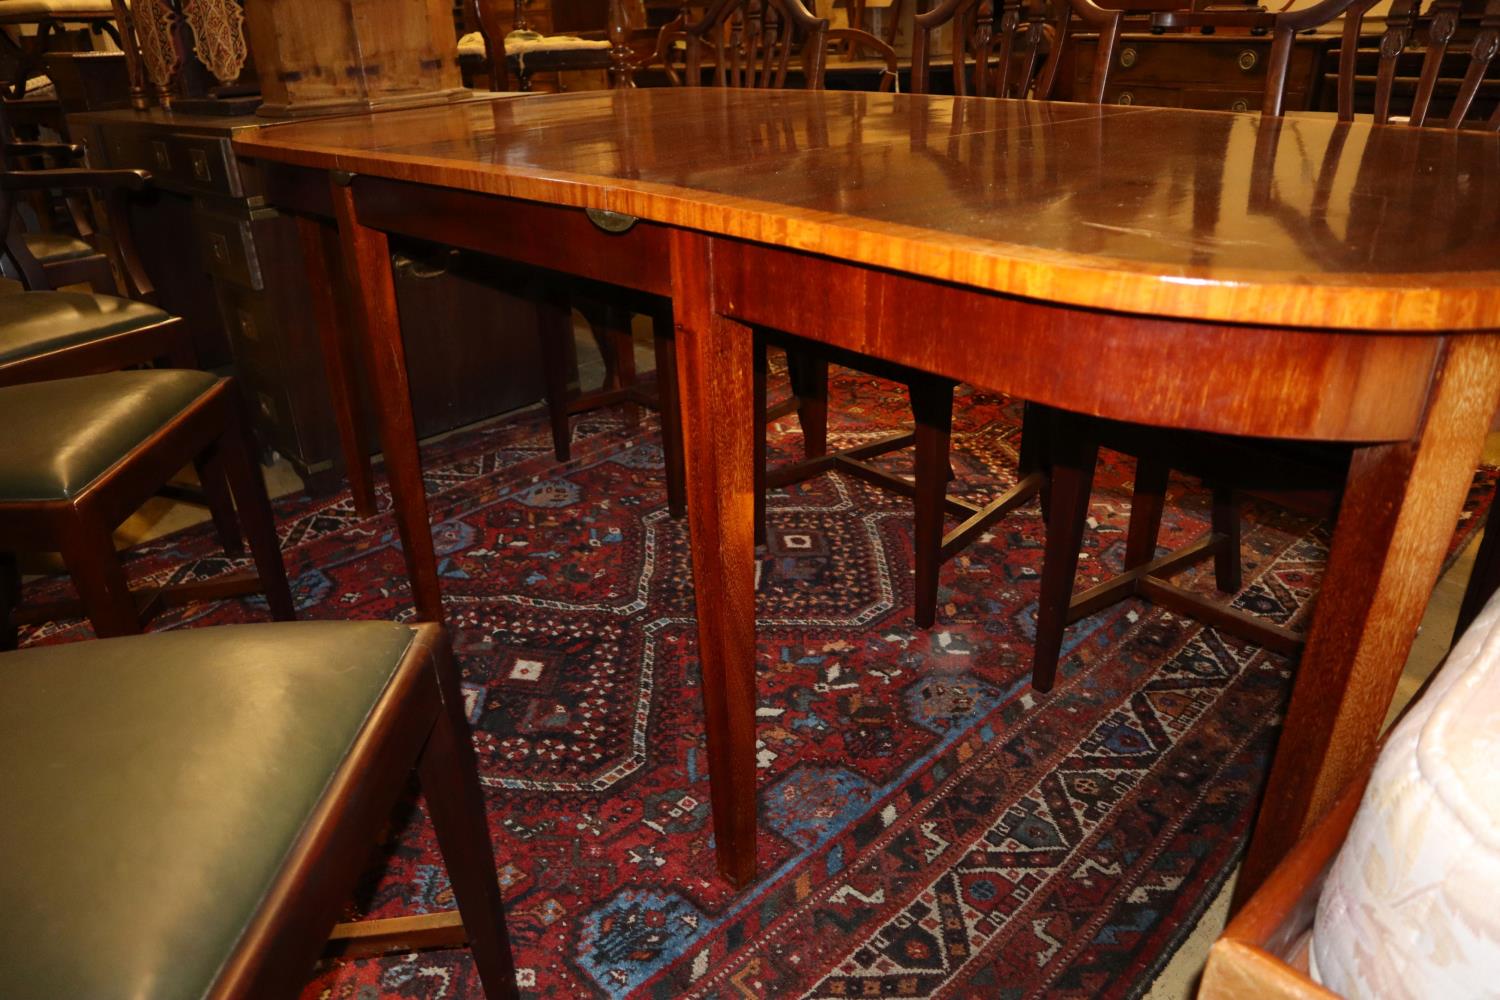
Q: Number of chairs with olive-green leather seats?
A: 4